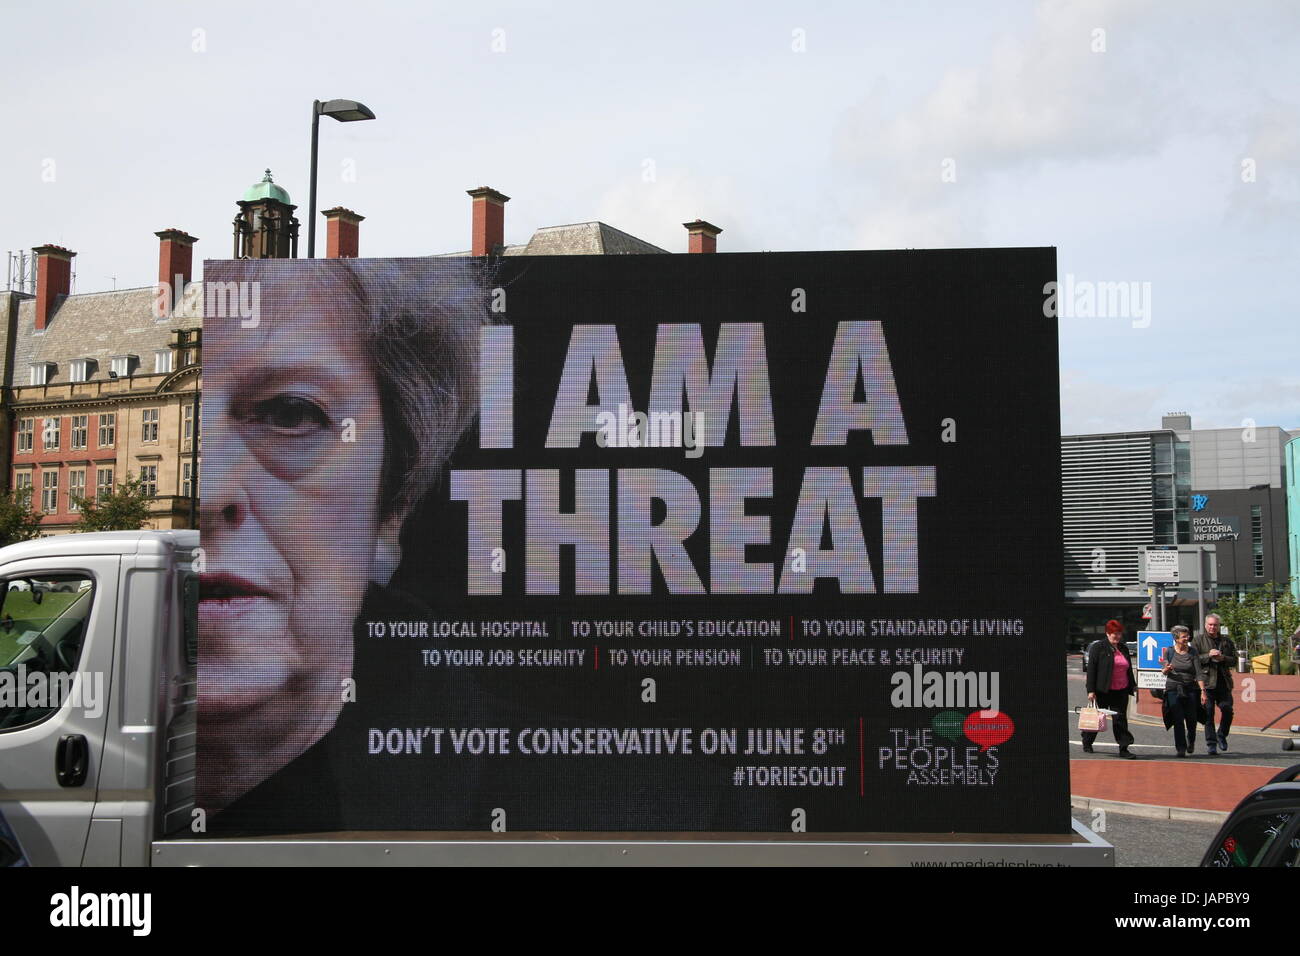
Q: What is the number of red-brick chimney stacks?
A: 5